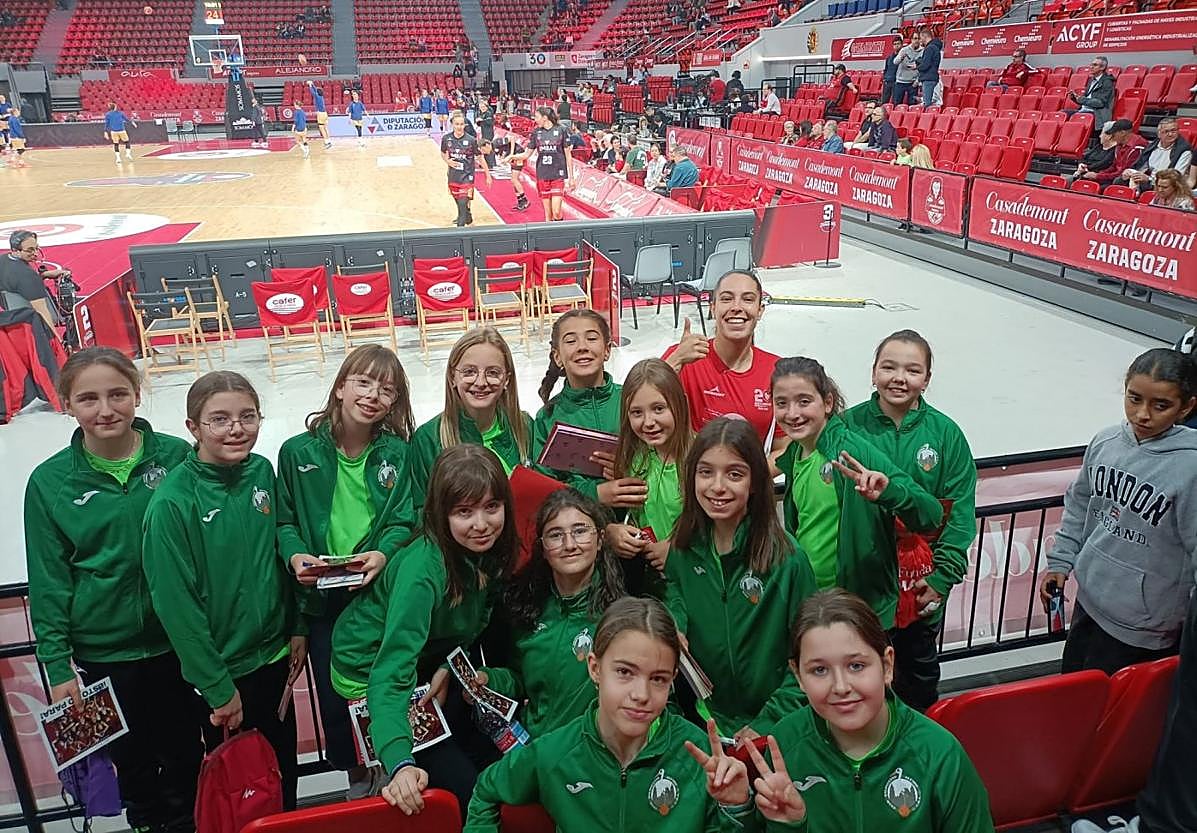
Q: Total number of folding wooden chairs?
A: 12